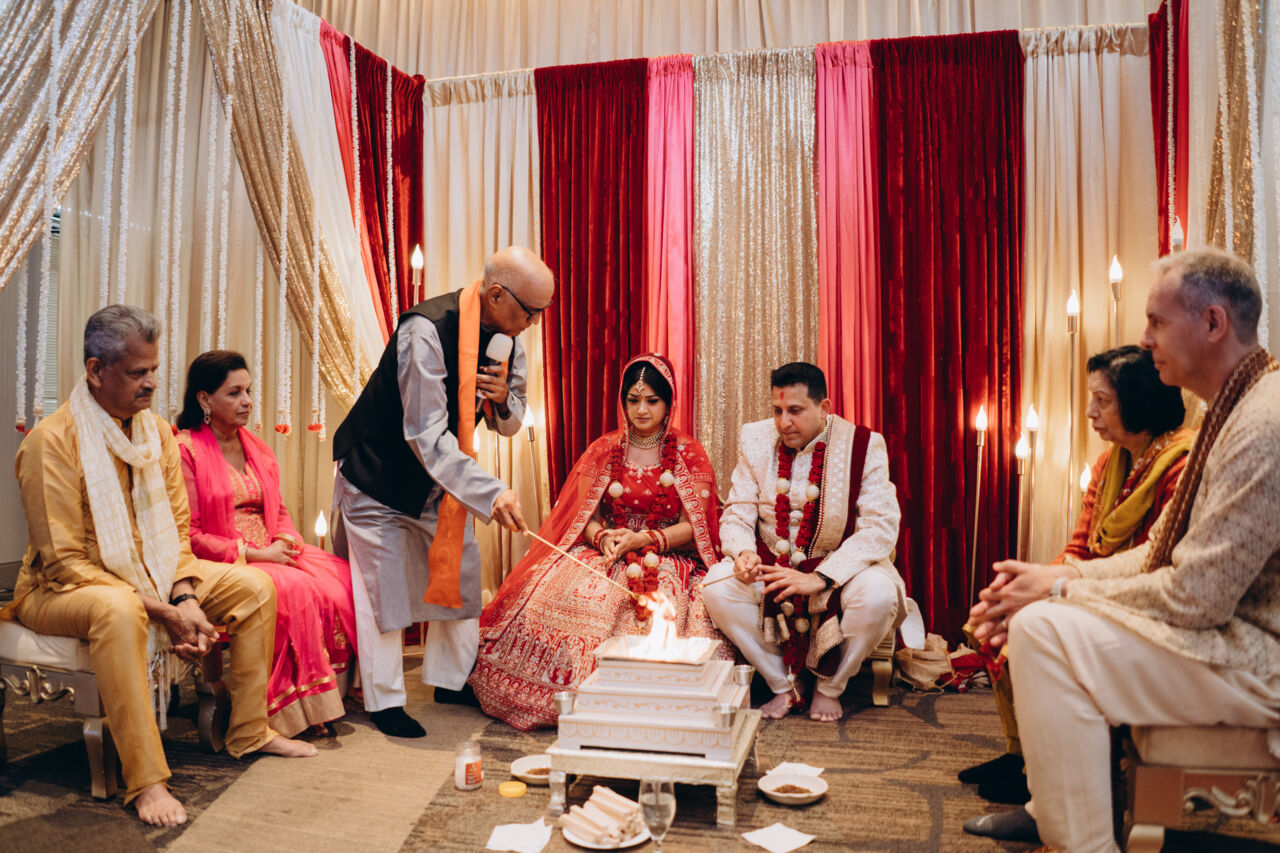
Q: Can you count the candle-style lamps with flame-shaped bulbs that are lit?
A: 11